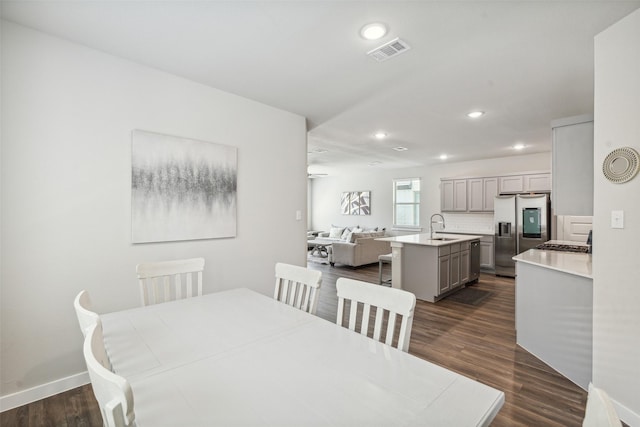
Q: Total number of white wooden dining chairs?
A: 6